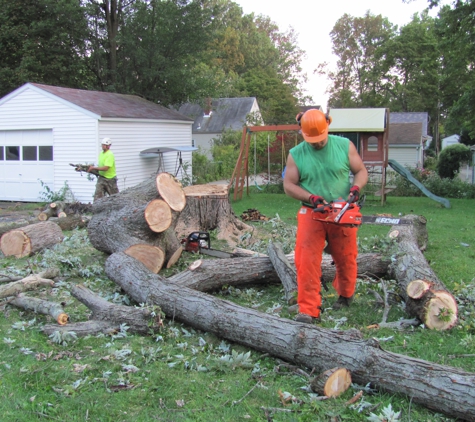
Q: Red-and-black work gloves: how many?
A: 2